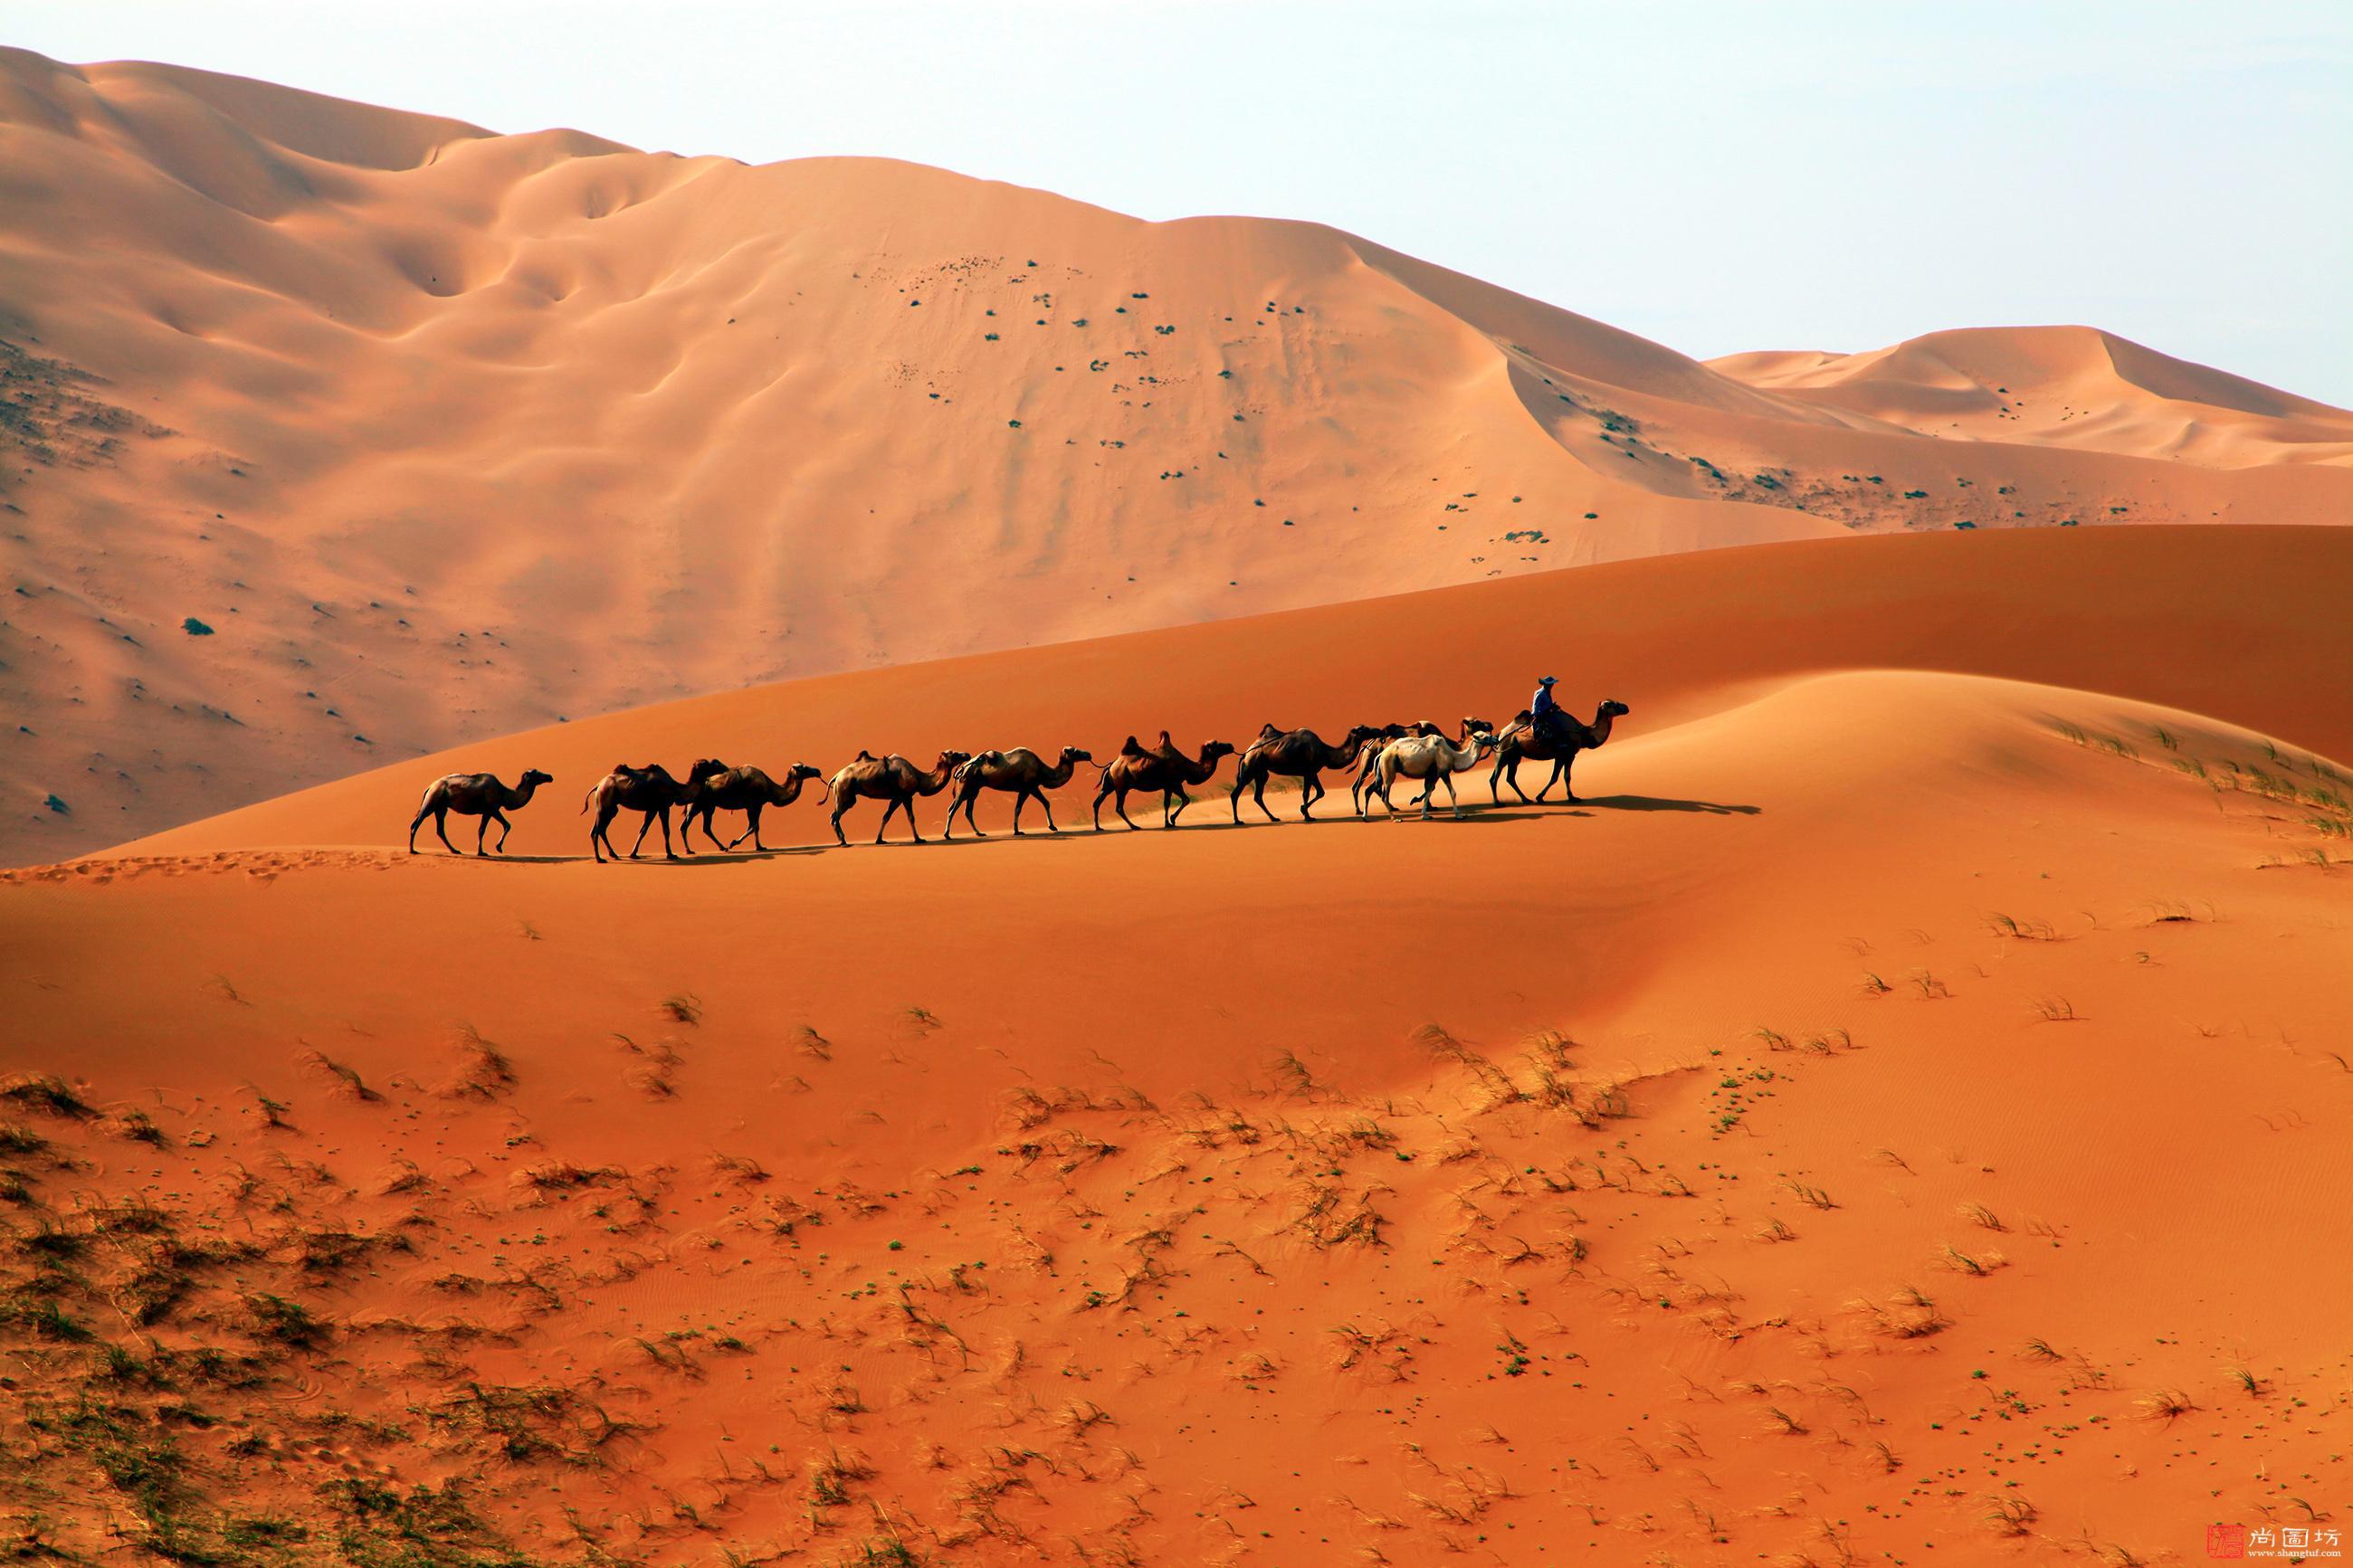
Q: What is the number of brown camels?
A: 9